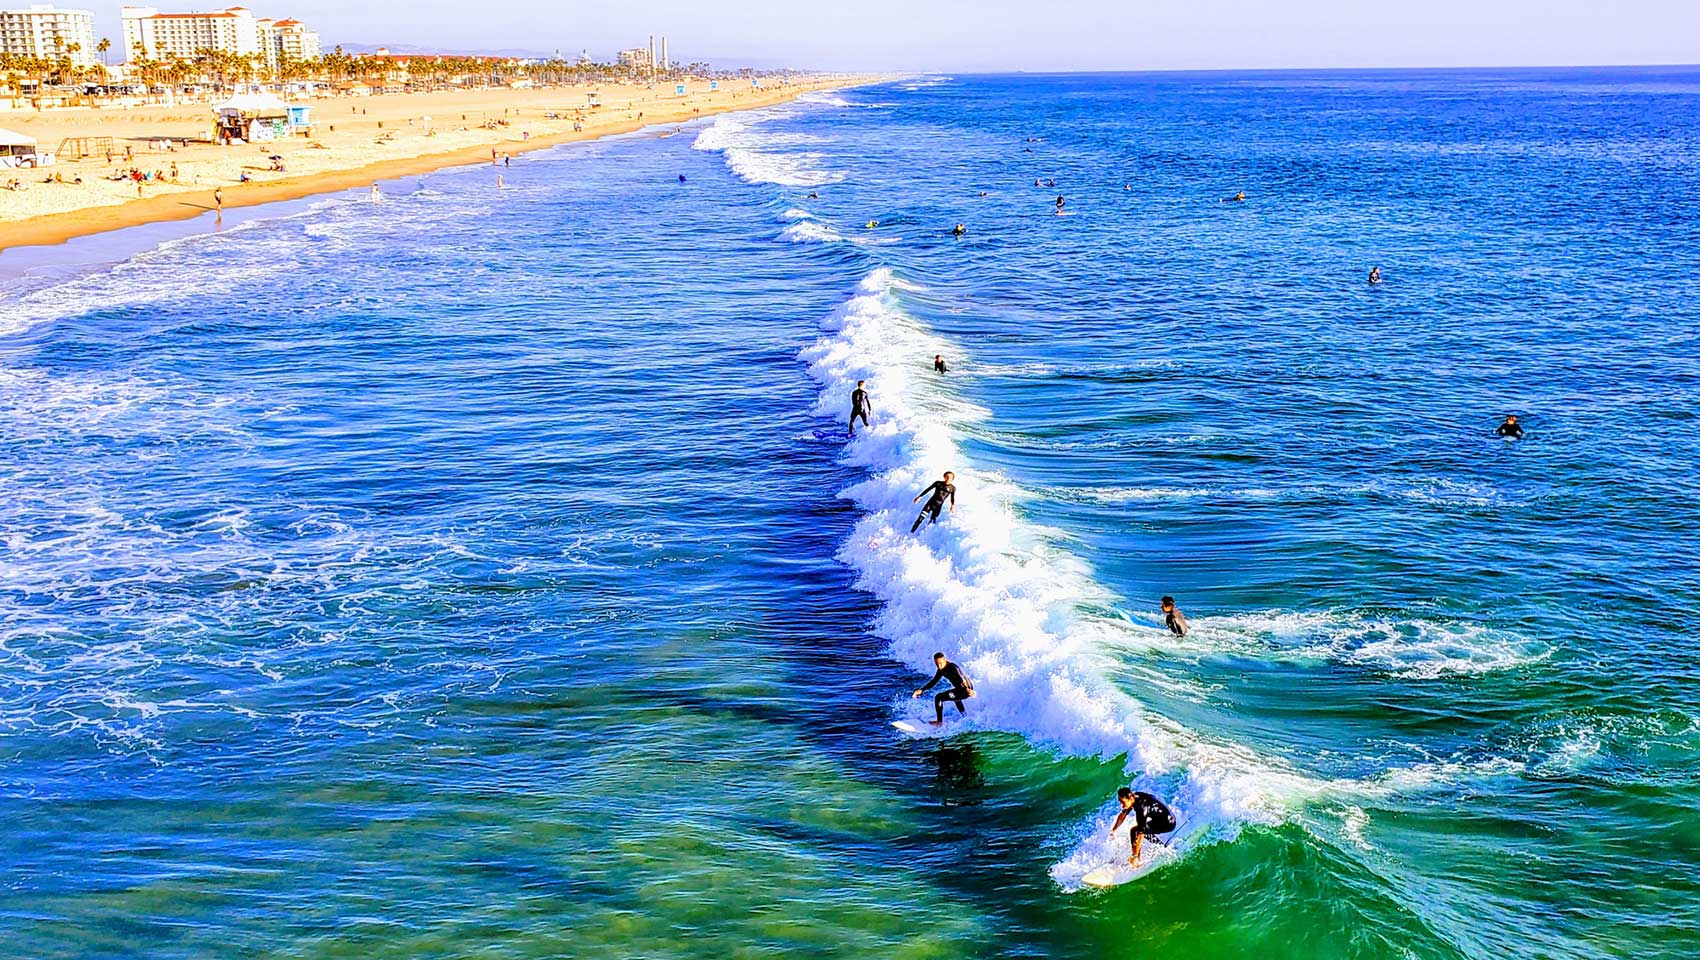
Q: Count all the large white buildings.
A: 3